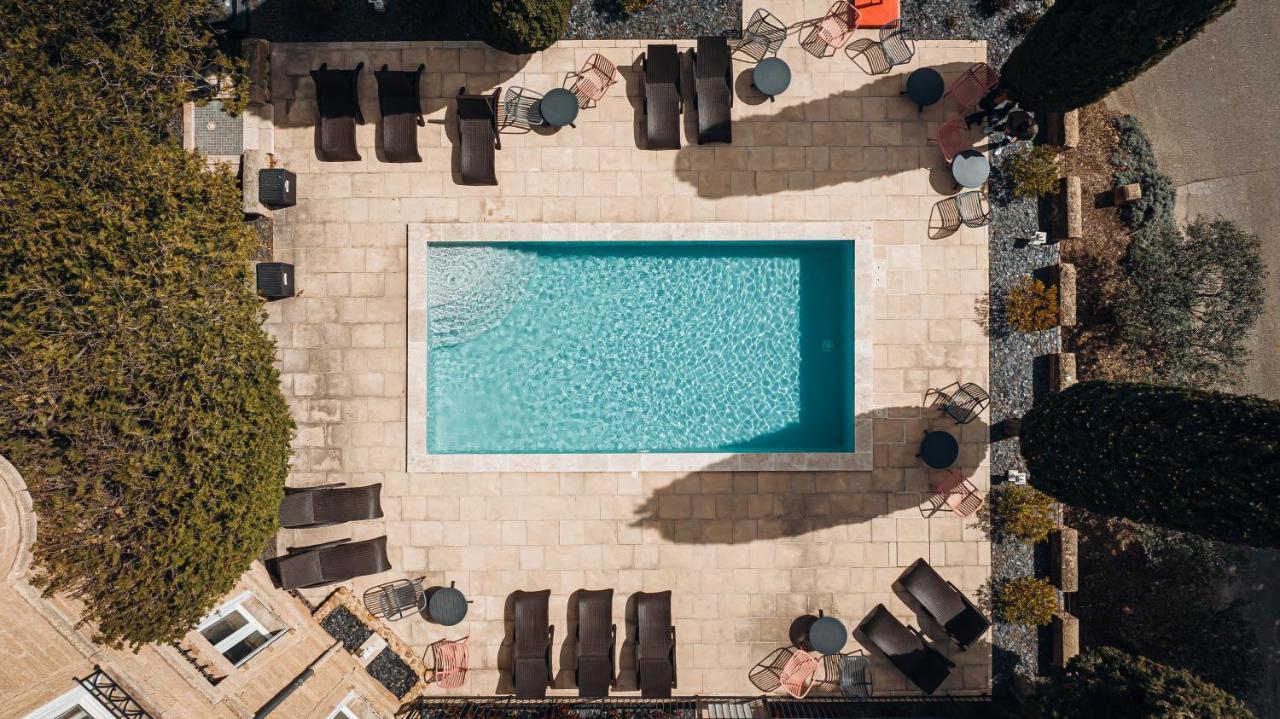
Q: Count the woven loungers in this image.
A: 12